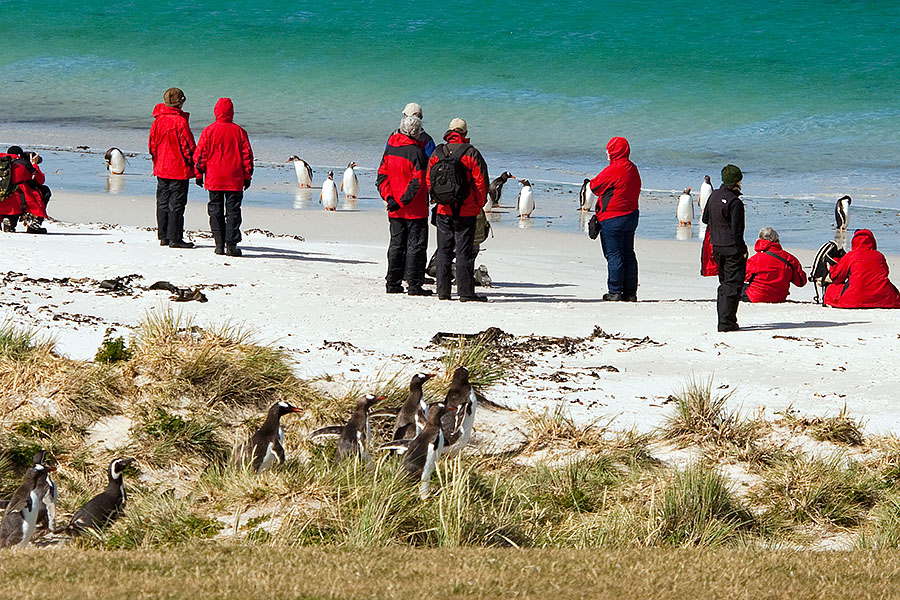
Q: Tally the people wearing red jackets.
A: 8